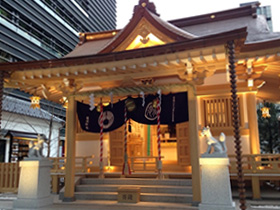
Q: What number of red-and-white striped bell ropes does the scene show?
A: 3